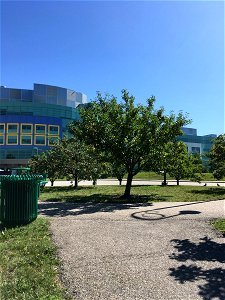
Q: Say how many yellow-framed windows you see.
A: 10